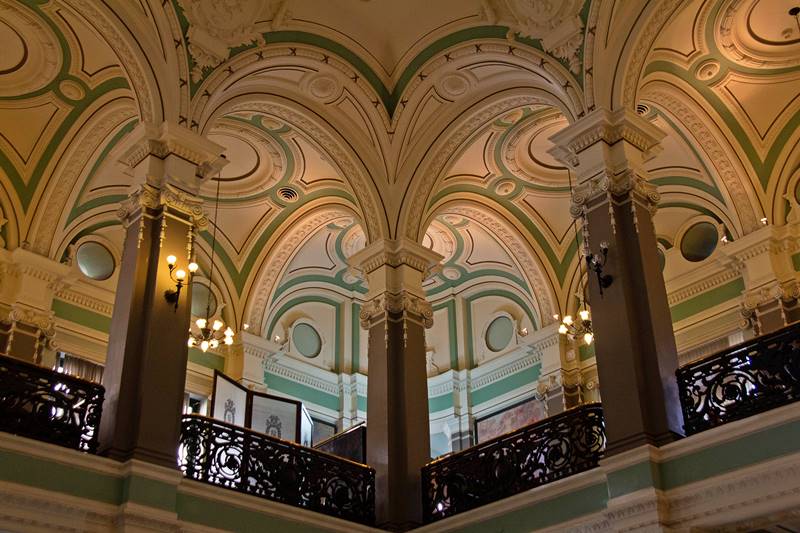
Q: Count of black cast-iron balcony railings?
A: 4